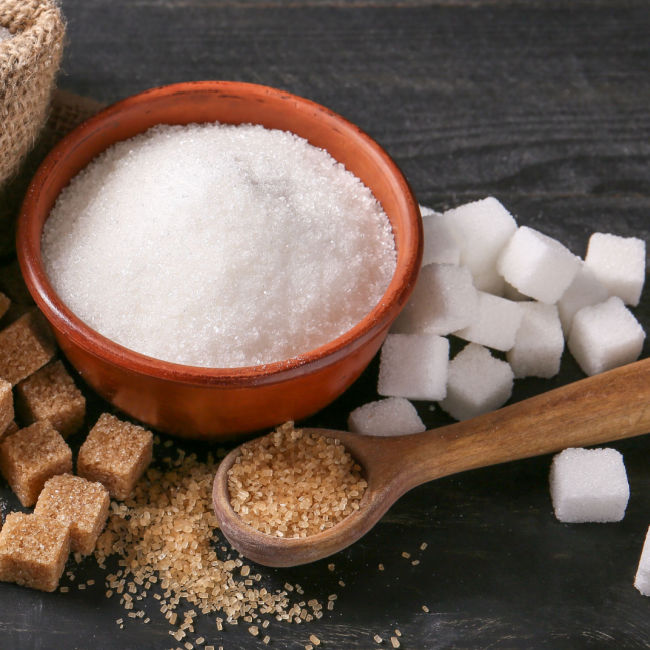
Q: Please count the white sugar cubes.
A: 14